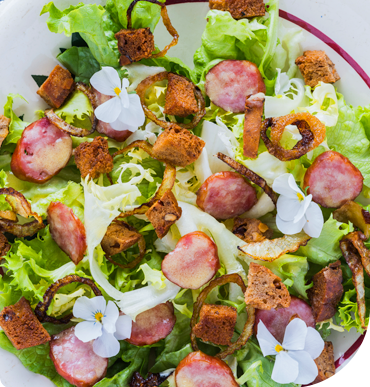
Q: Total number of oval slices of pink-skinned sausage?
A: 11